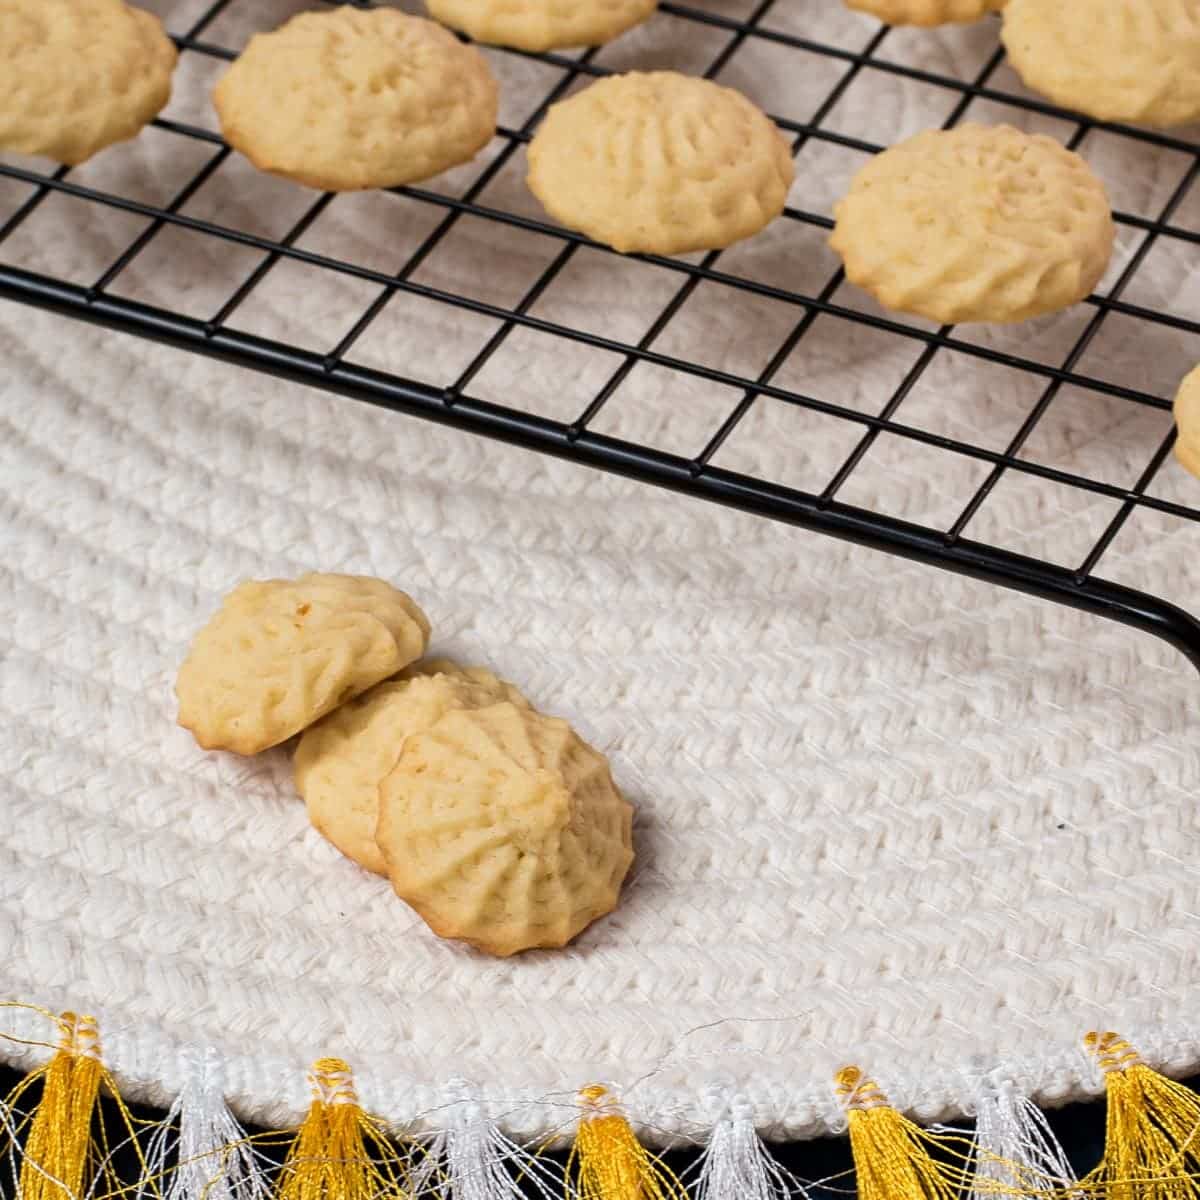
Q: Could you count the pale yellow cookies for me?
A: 11